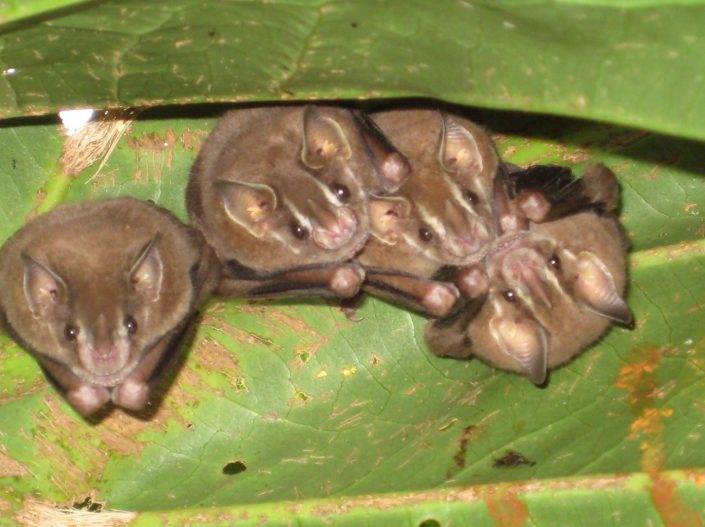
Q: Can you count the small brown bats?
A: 4